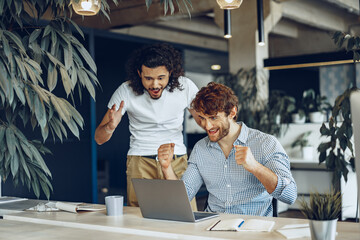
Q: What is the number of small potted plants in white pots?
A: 3